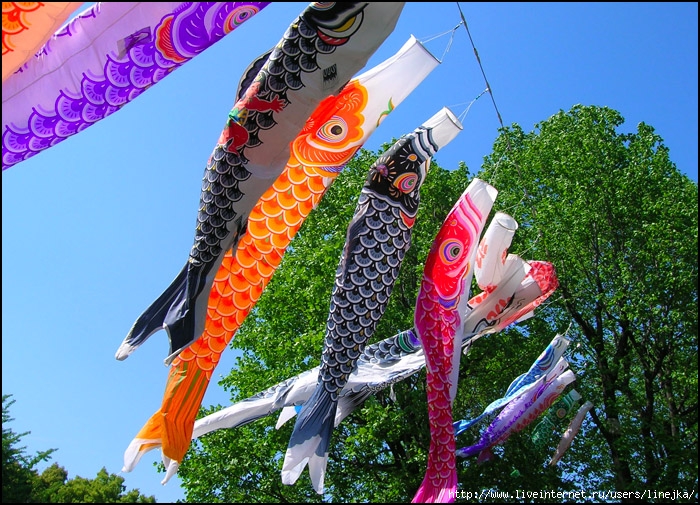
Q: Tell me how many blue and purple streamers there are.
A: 3